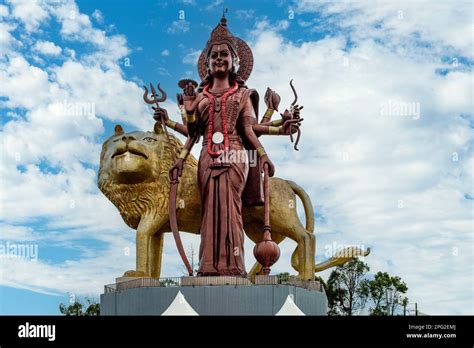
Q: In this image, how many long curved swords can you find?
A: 1